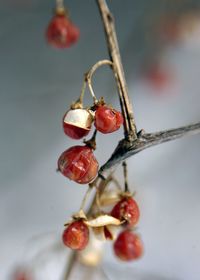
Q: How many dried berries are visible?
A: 7